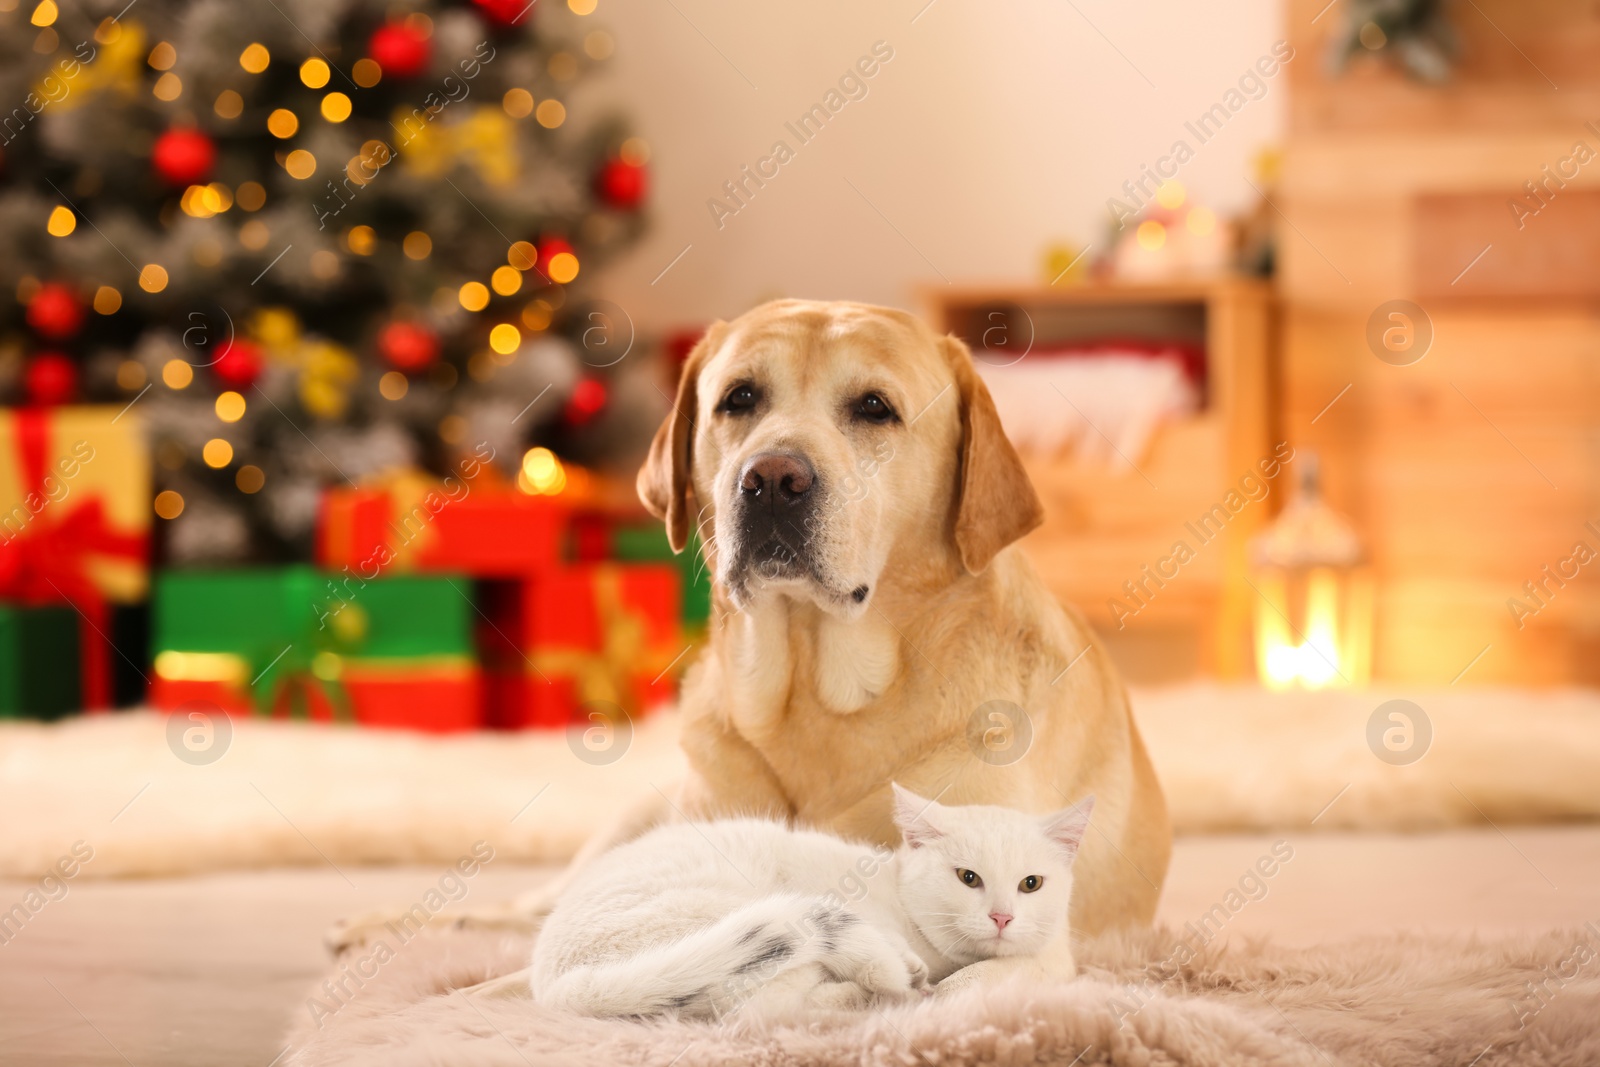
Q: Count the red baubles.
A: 10